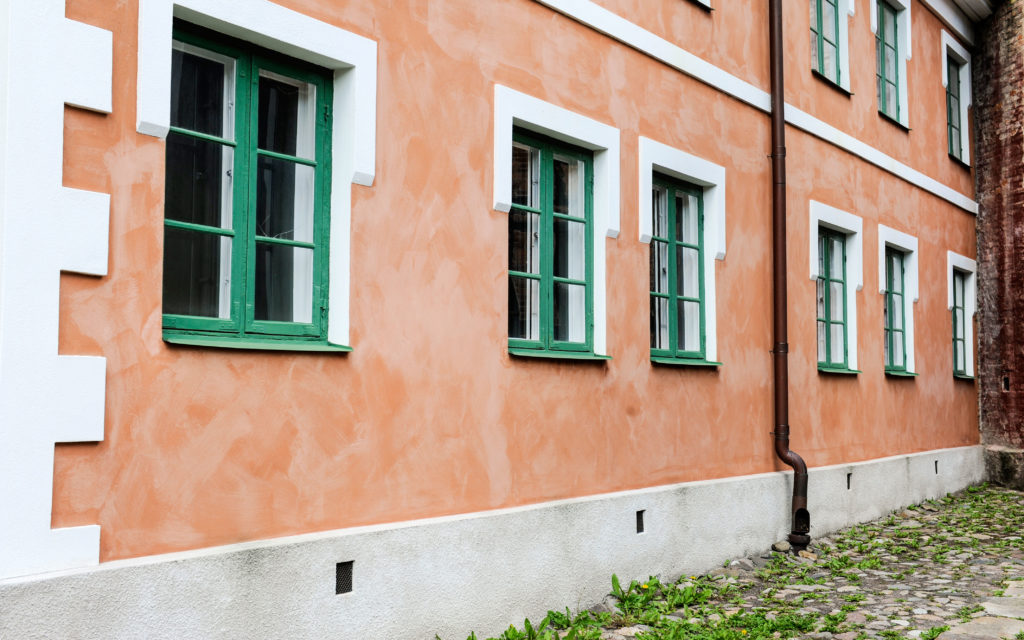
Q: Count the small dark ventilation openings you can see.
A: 4